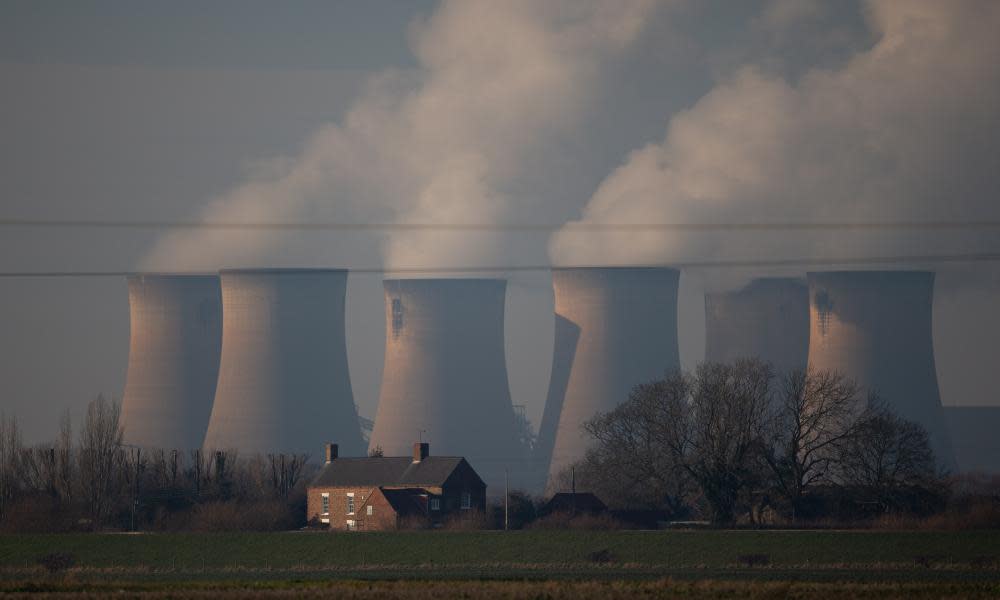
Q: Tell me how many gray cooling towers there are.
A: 6